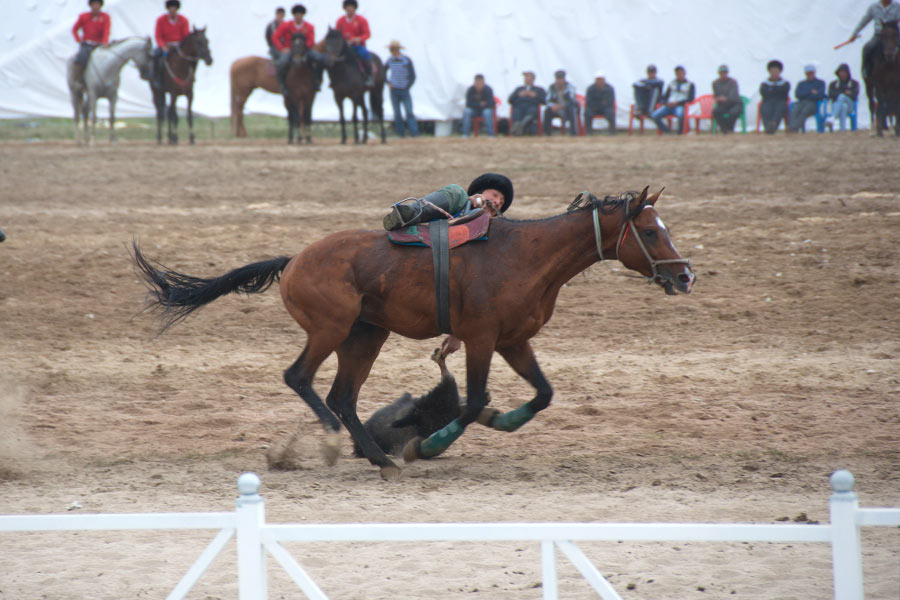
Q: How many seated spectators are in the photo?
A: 10